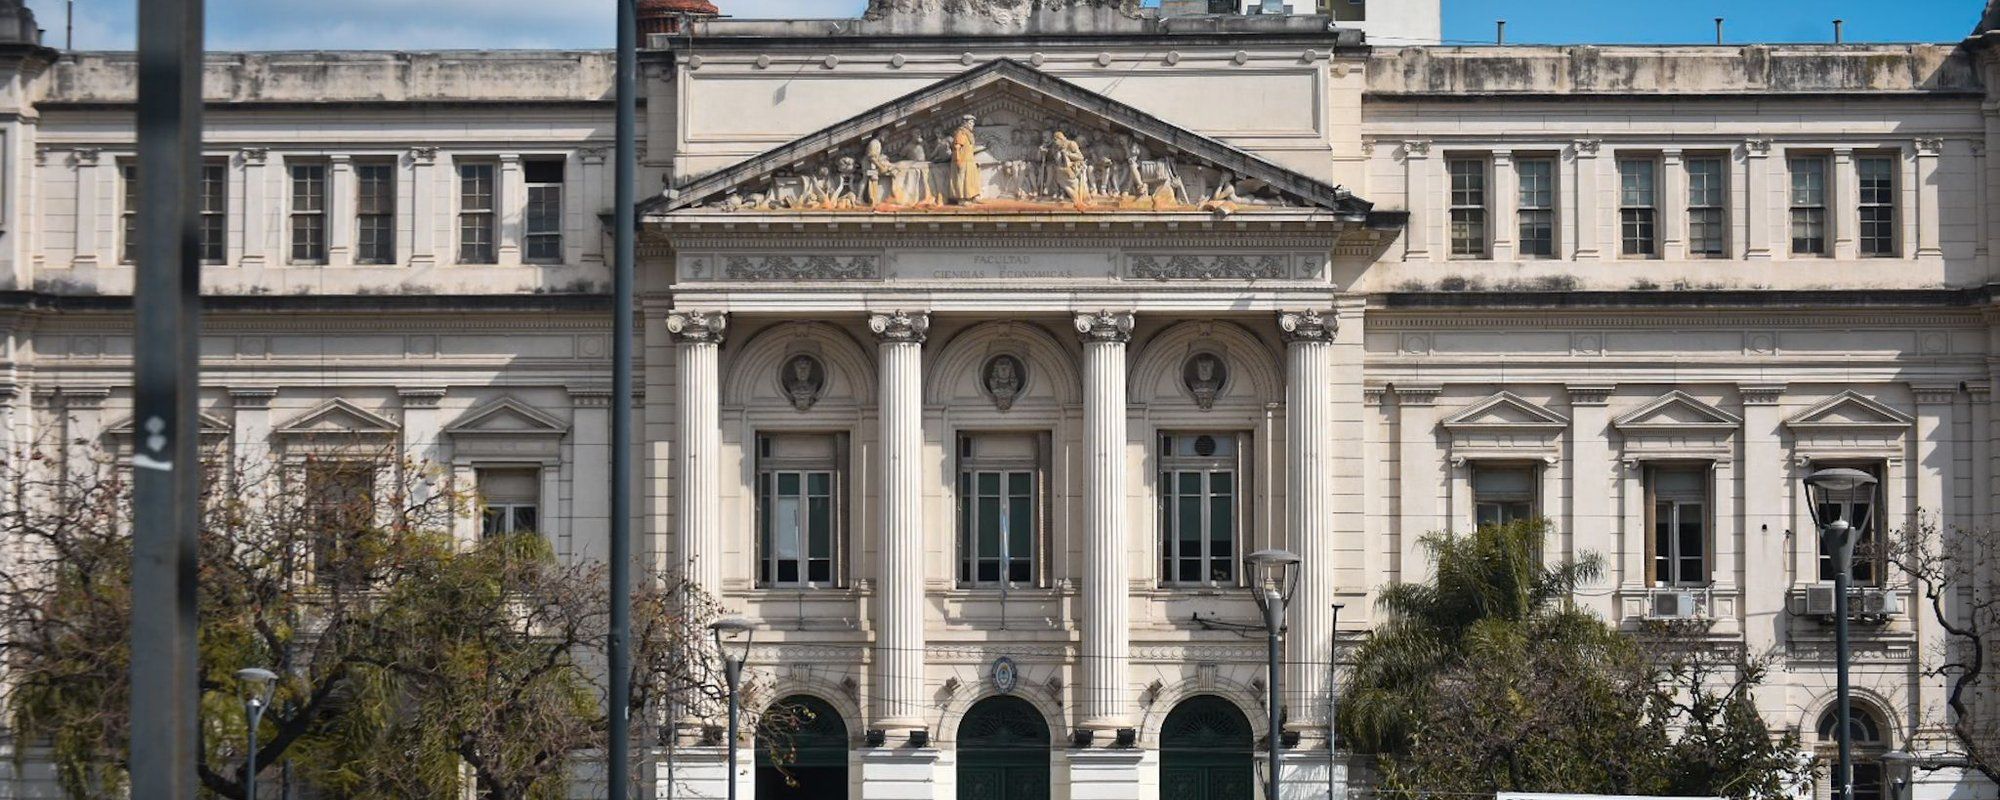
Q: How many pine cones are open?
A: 0